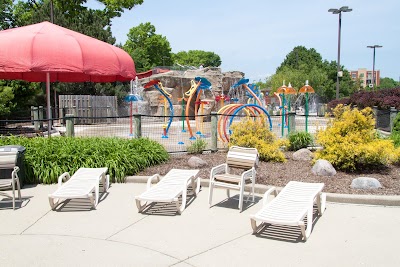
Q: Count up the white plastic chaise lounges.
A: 3